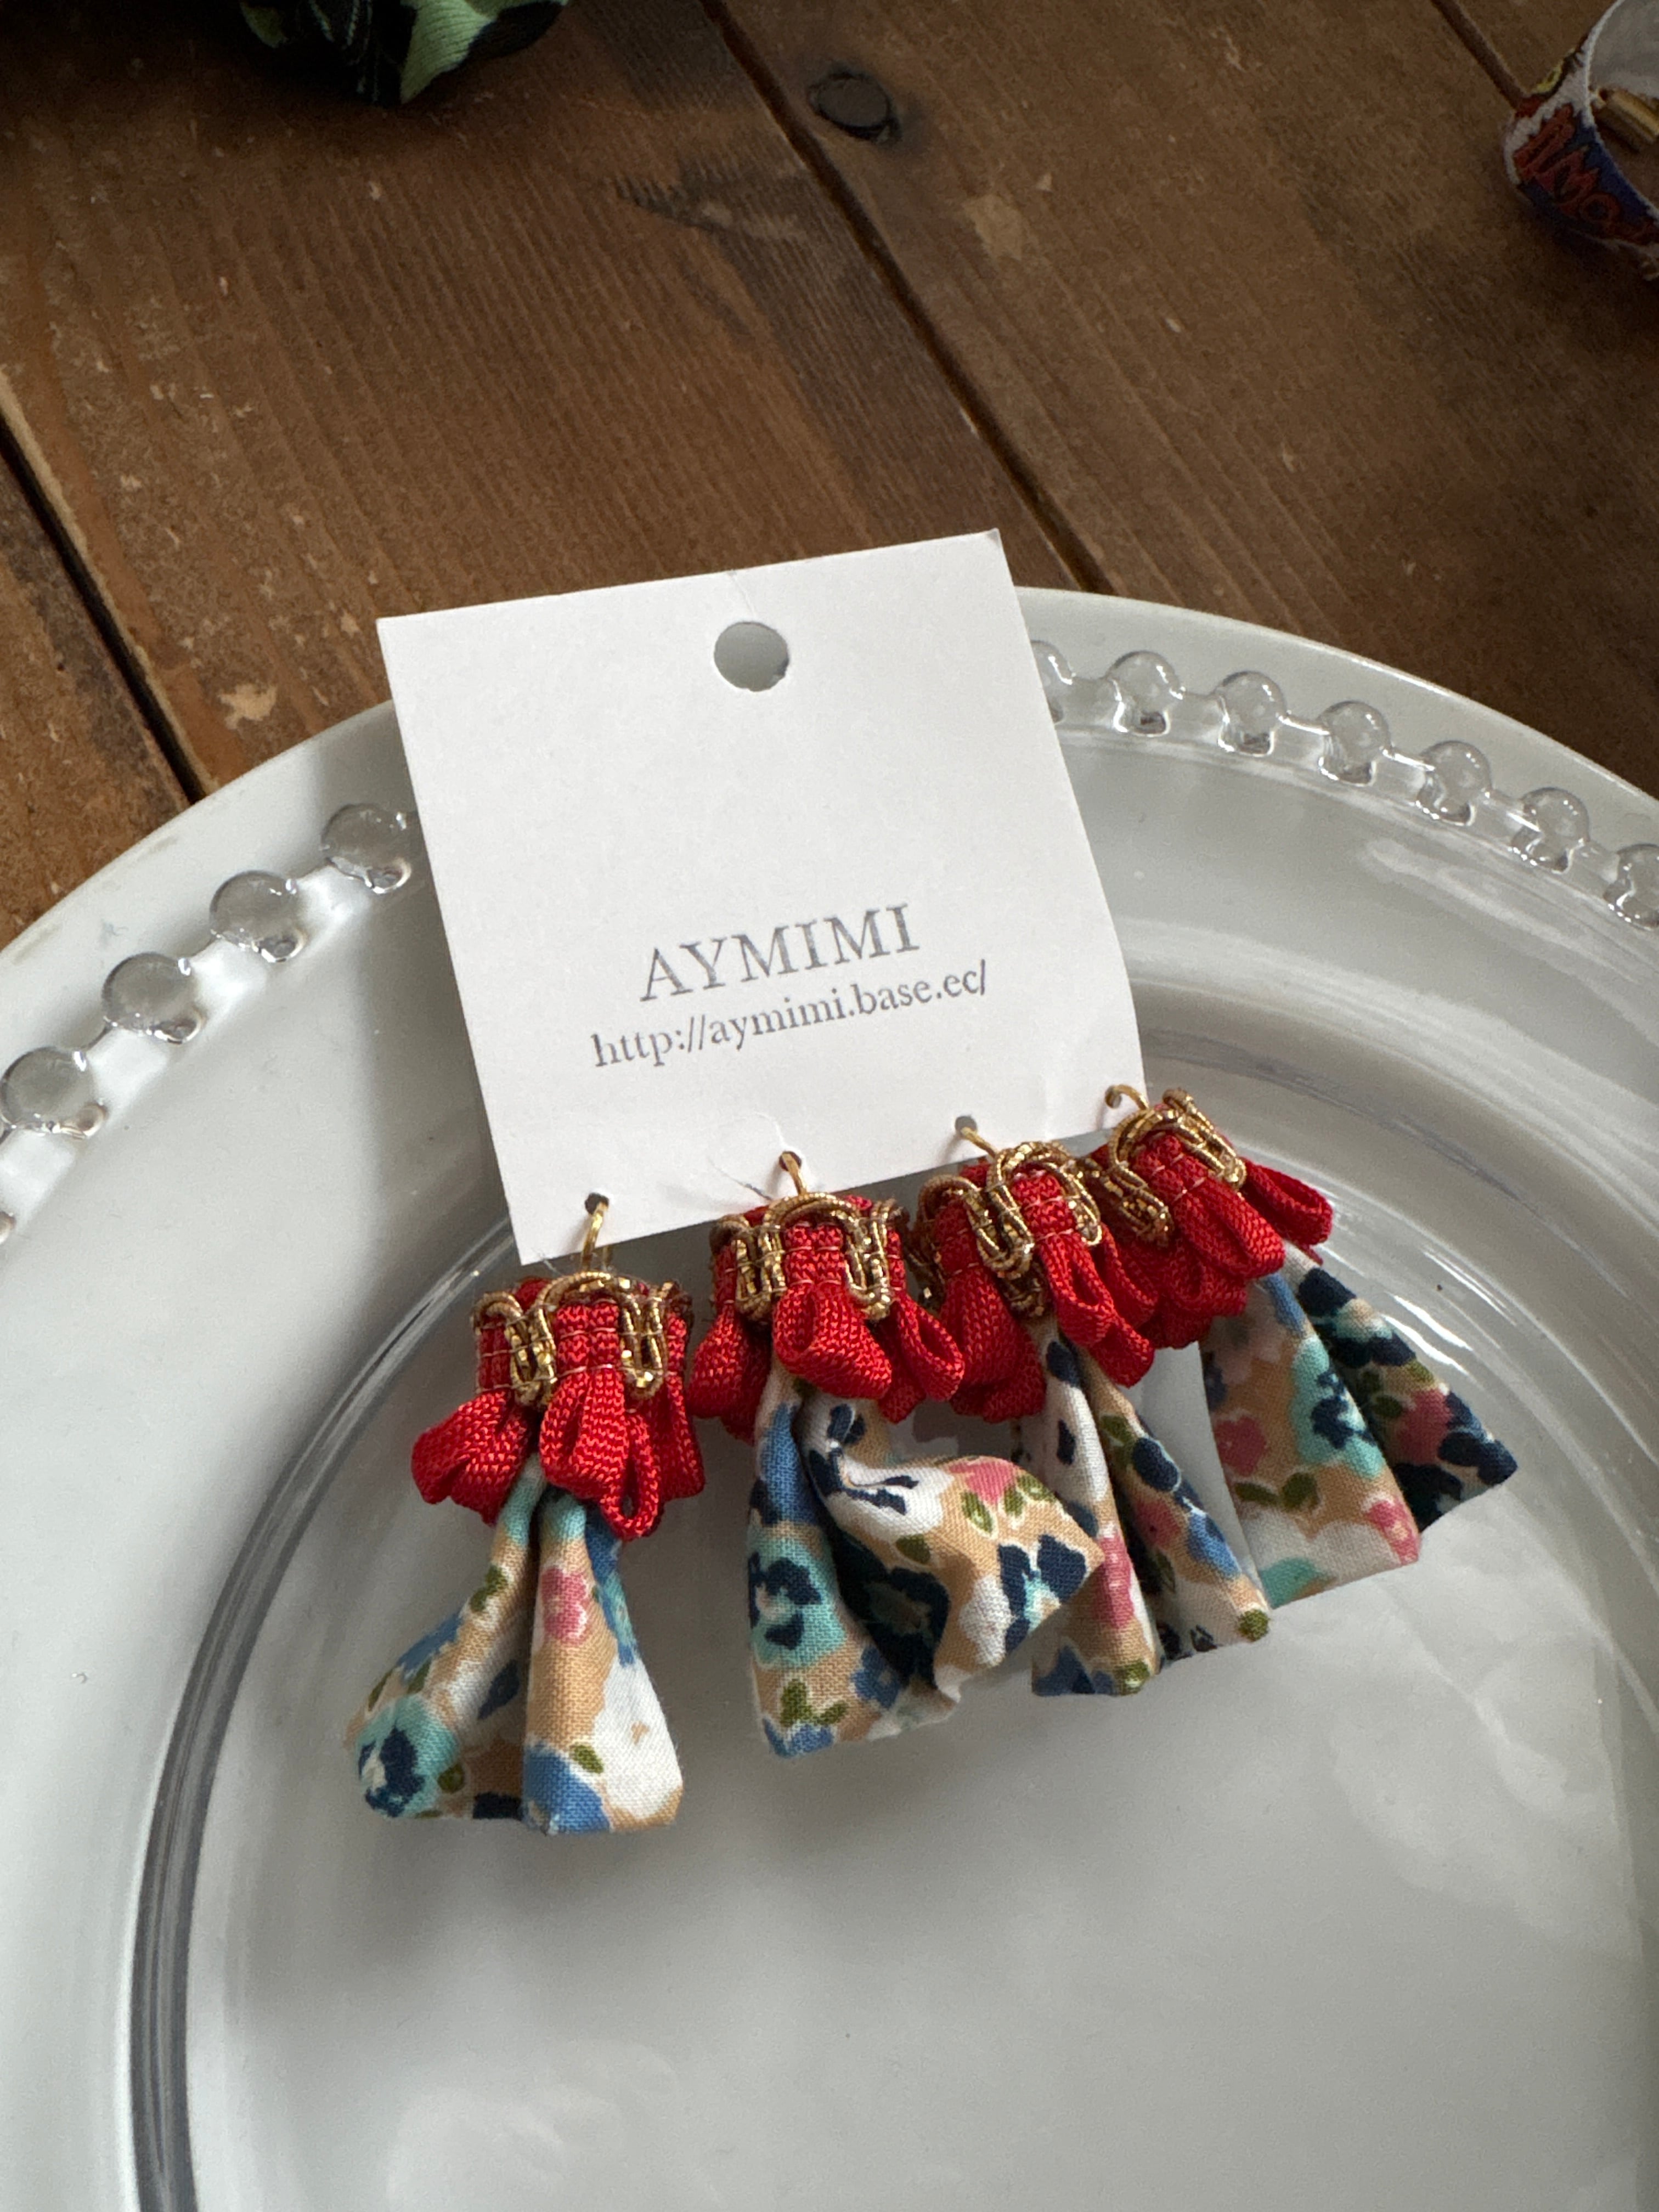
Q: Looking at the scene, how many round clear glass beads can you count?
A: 11